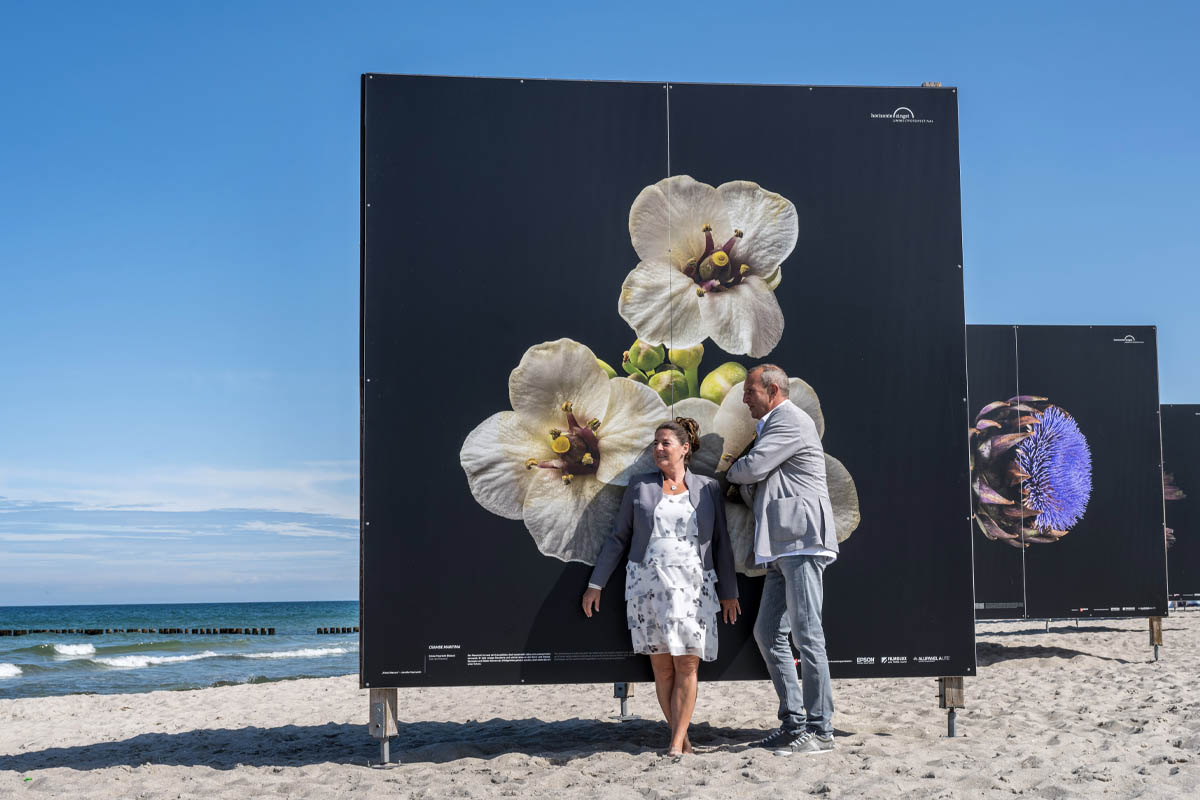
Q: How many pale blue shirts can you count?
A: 1